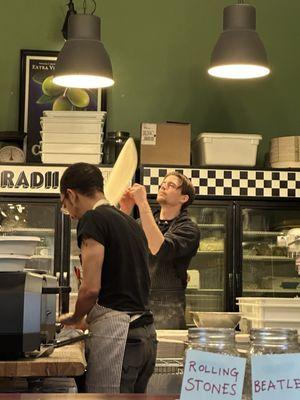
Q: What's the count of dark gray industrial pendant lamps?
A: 2